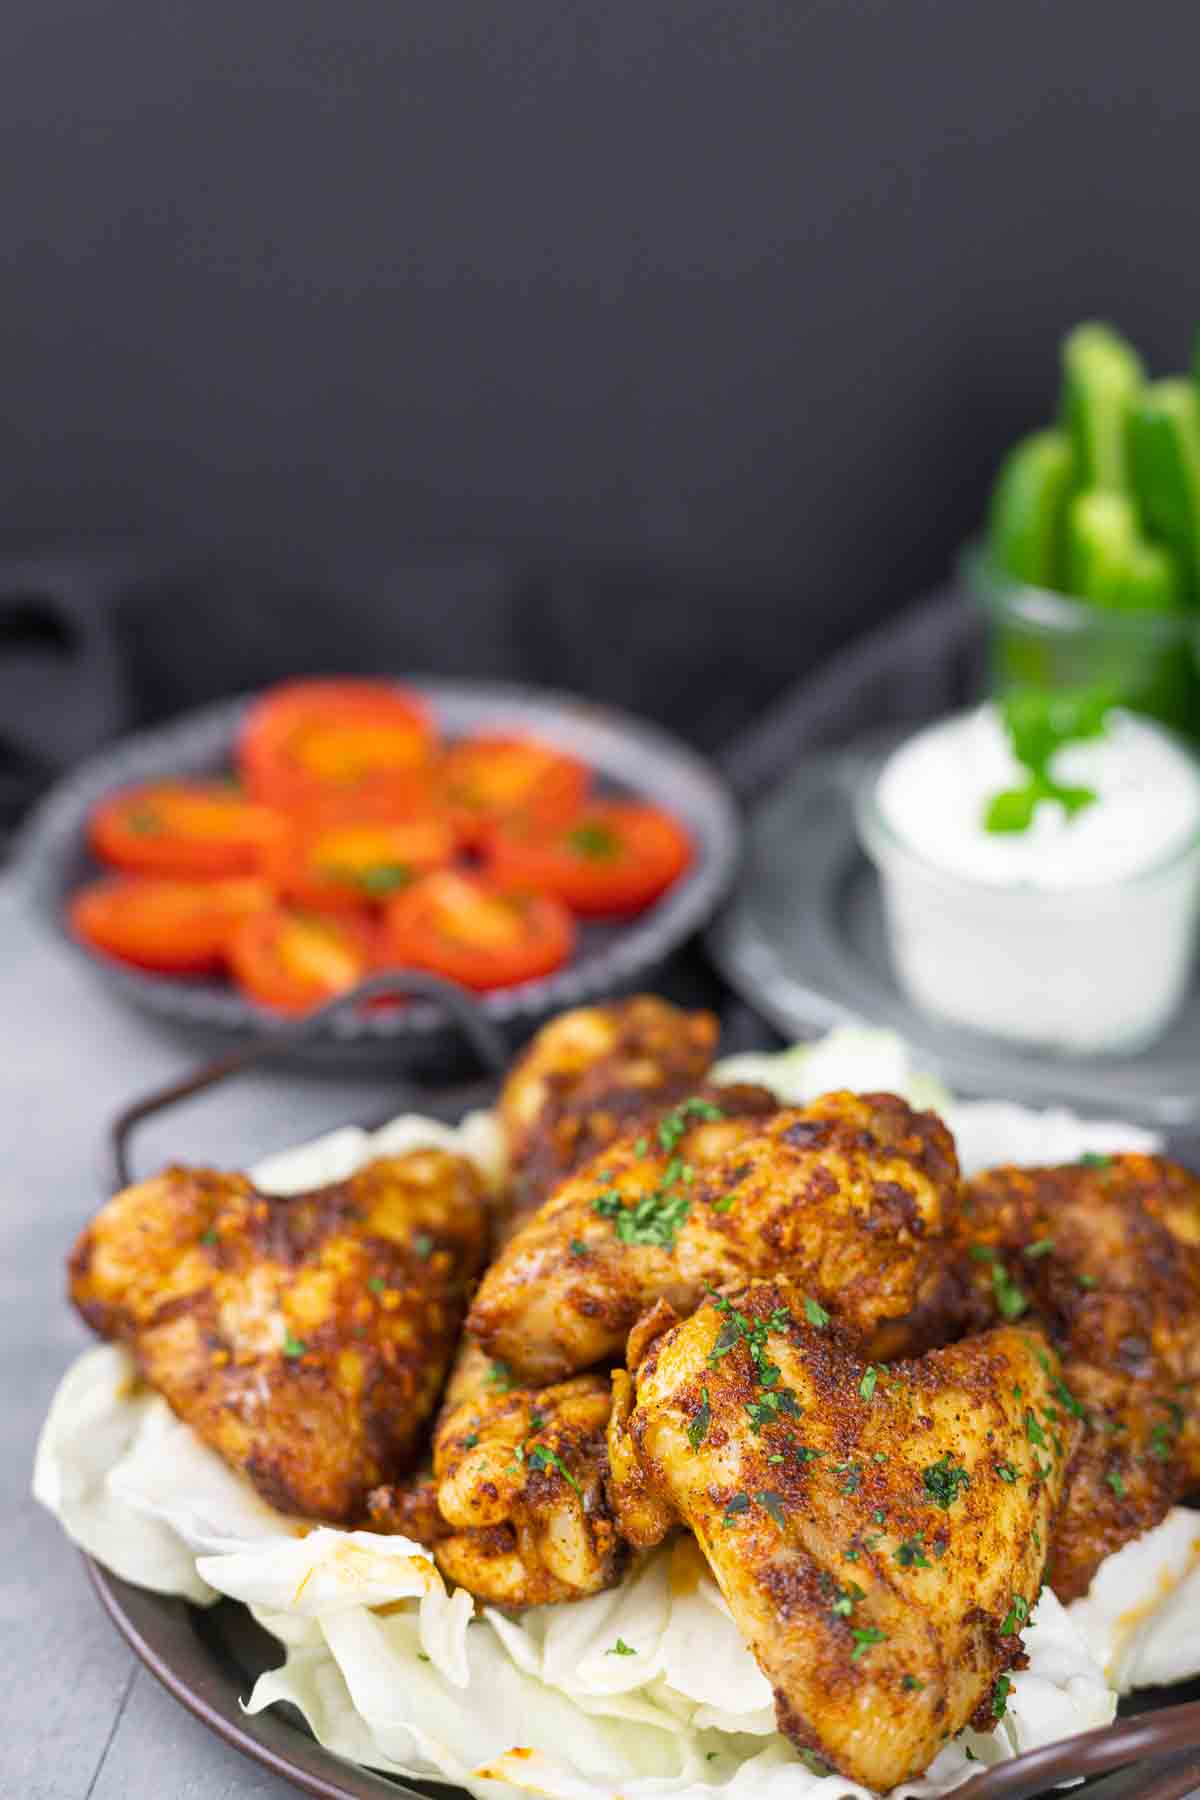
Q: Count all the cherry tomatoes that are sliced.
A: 8